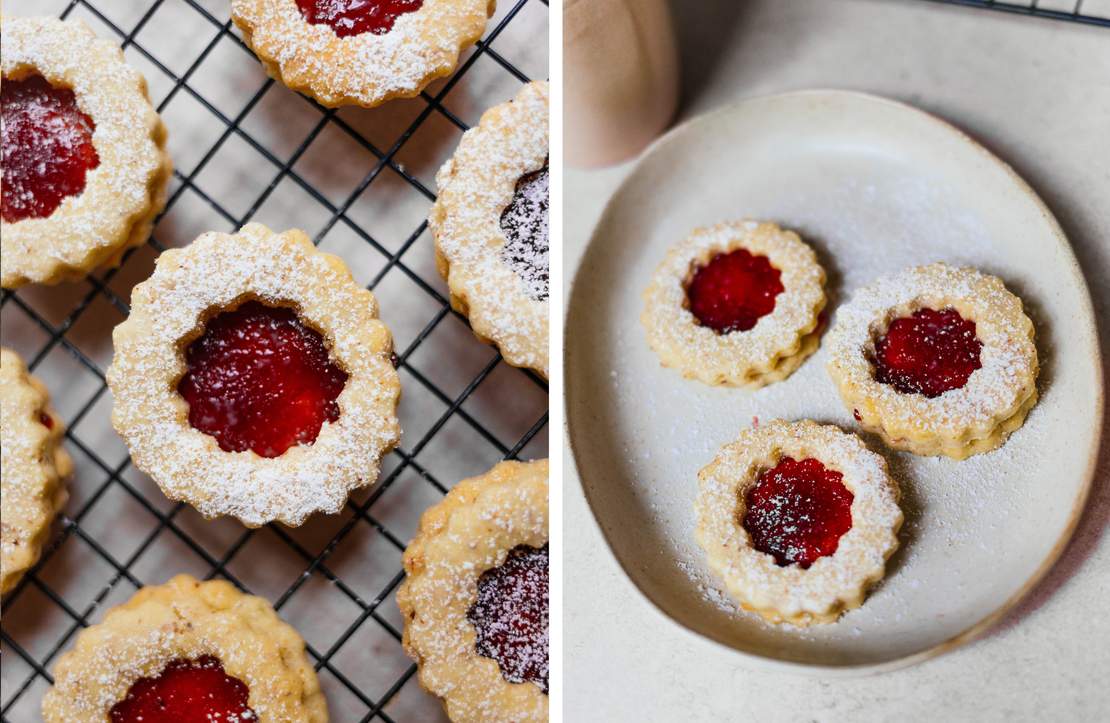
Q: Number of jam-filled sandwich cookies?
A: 10